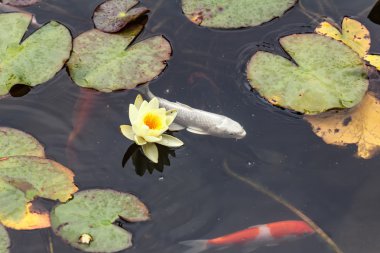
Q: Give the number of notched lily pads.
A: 7